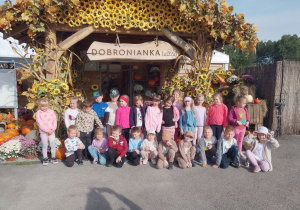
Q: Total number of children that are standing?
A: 14